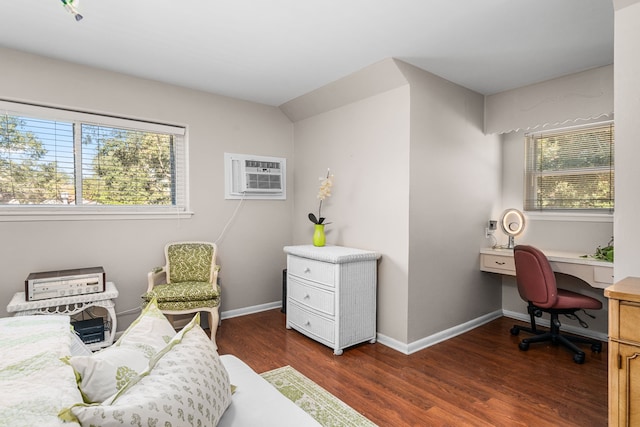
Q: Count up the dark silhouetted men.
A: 0